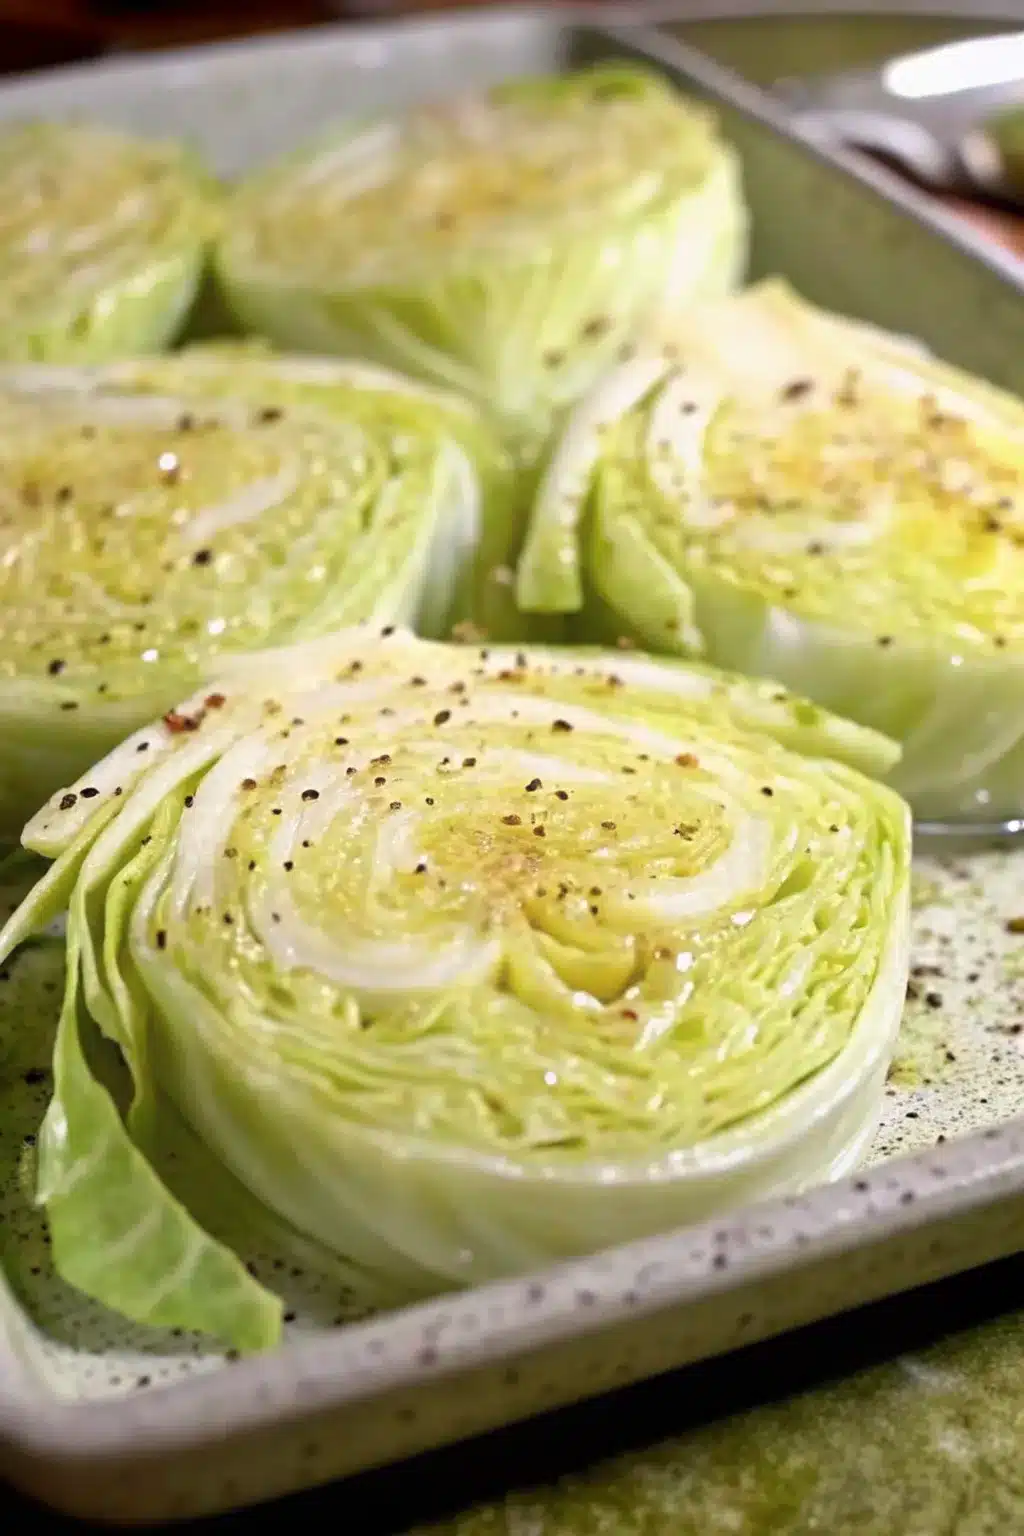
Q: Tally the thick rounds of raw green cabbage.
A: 5